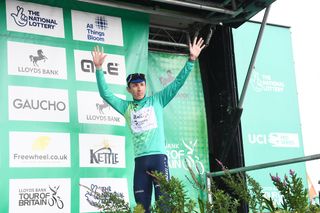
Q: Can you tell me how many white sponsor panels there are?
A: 10